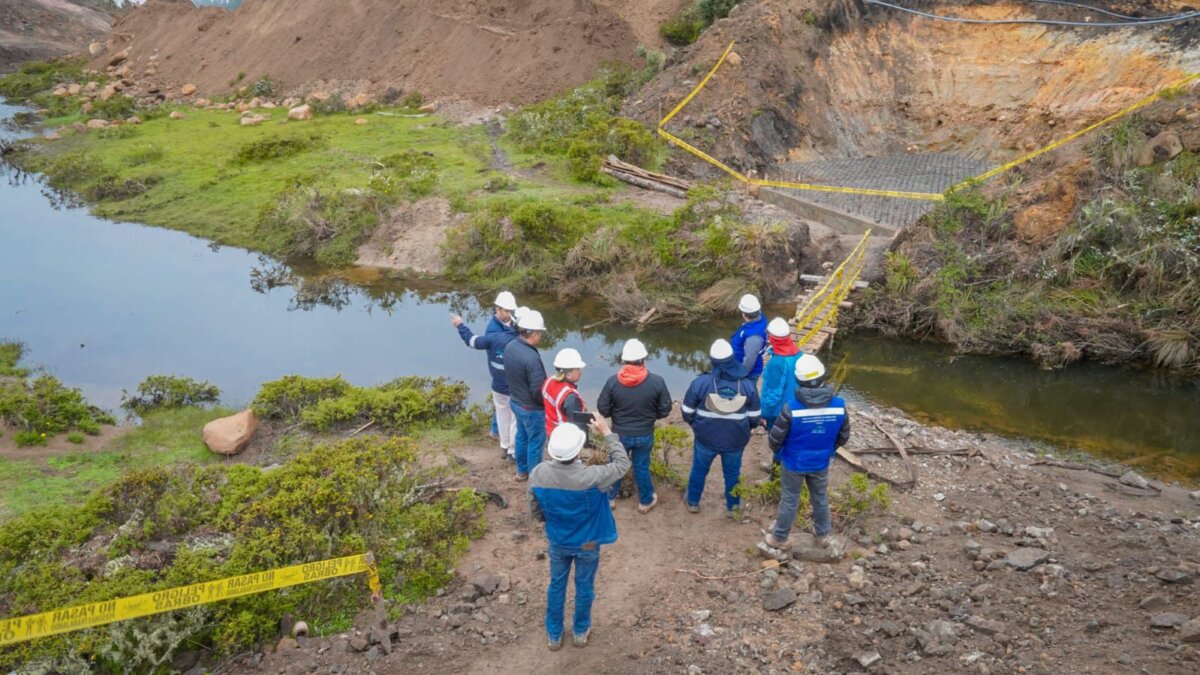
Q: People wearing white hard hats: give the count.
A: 10